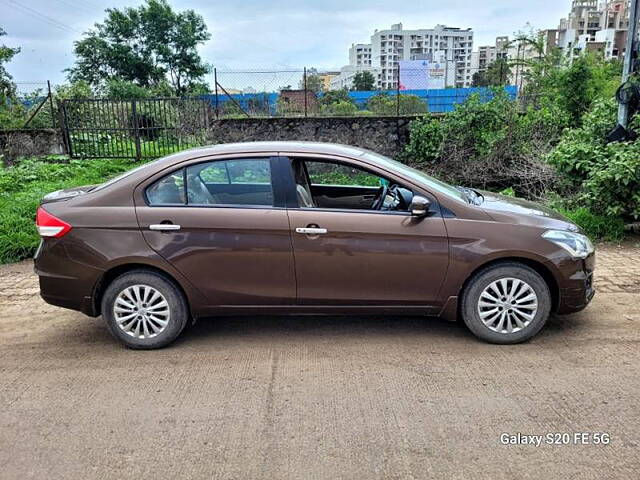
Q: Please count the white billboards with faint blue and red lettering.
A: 1